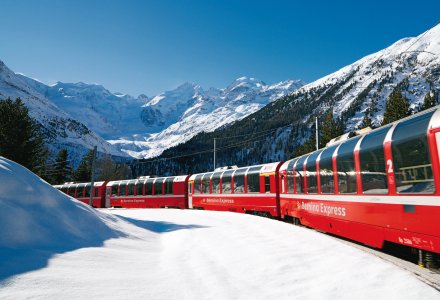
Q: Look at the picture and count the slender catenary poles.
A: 3